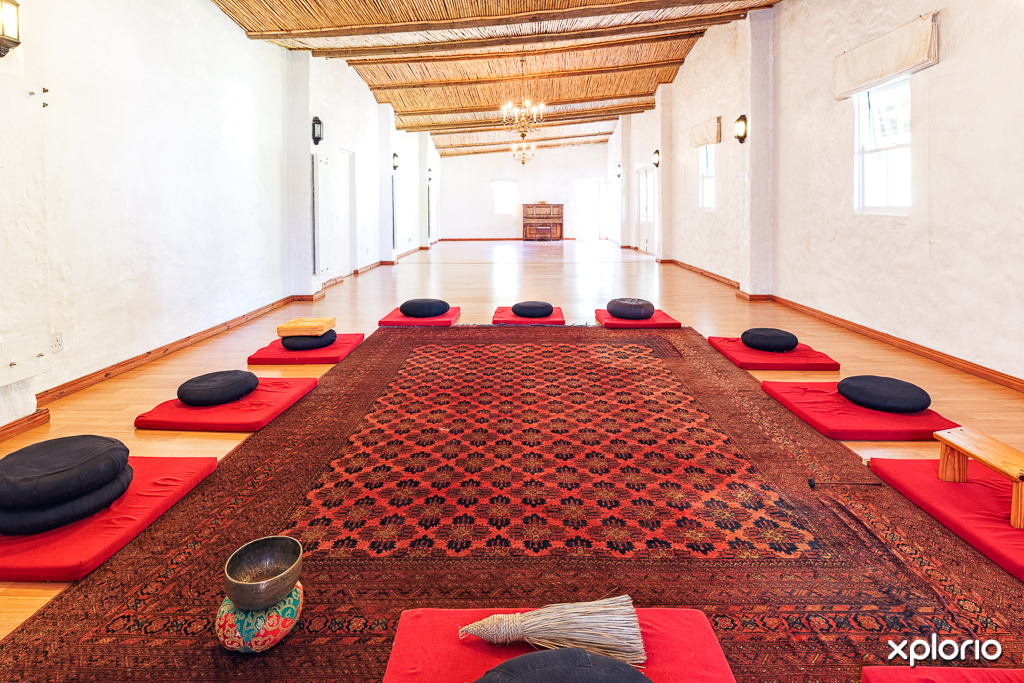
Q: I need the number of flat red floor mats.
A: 11